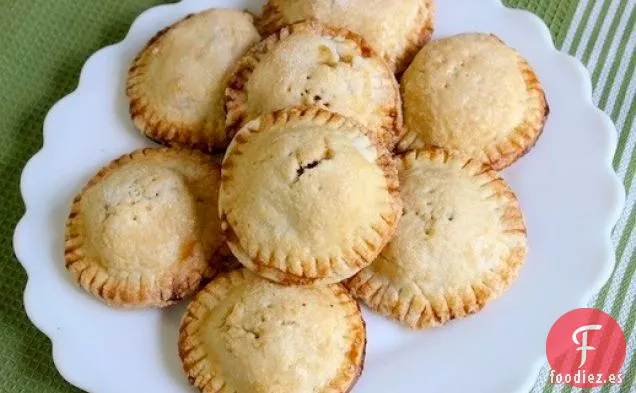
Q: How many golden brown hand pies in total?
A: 8